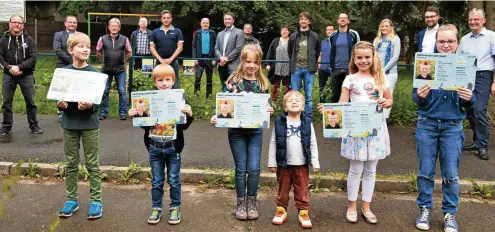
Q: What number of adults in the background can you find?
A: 15